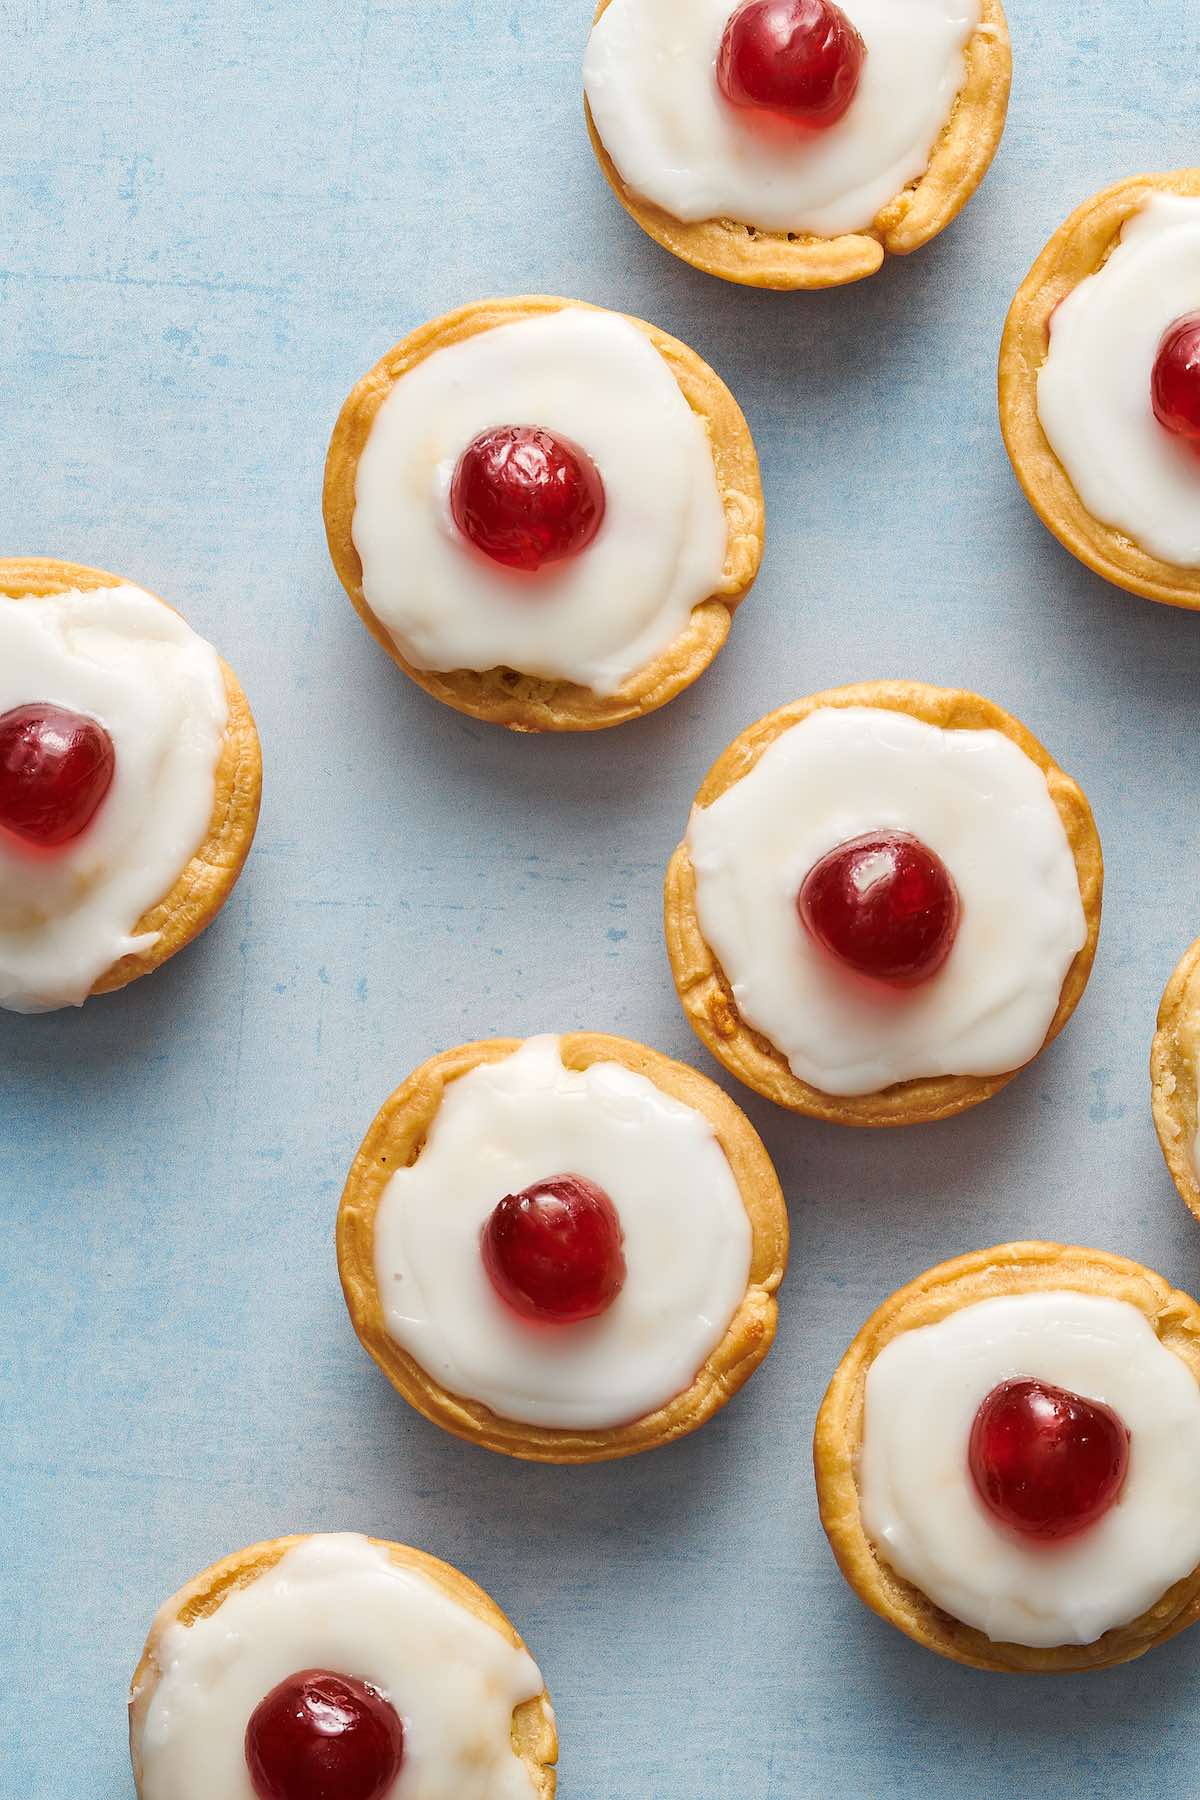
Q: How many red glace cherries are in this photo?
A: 8